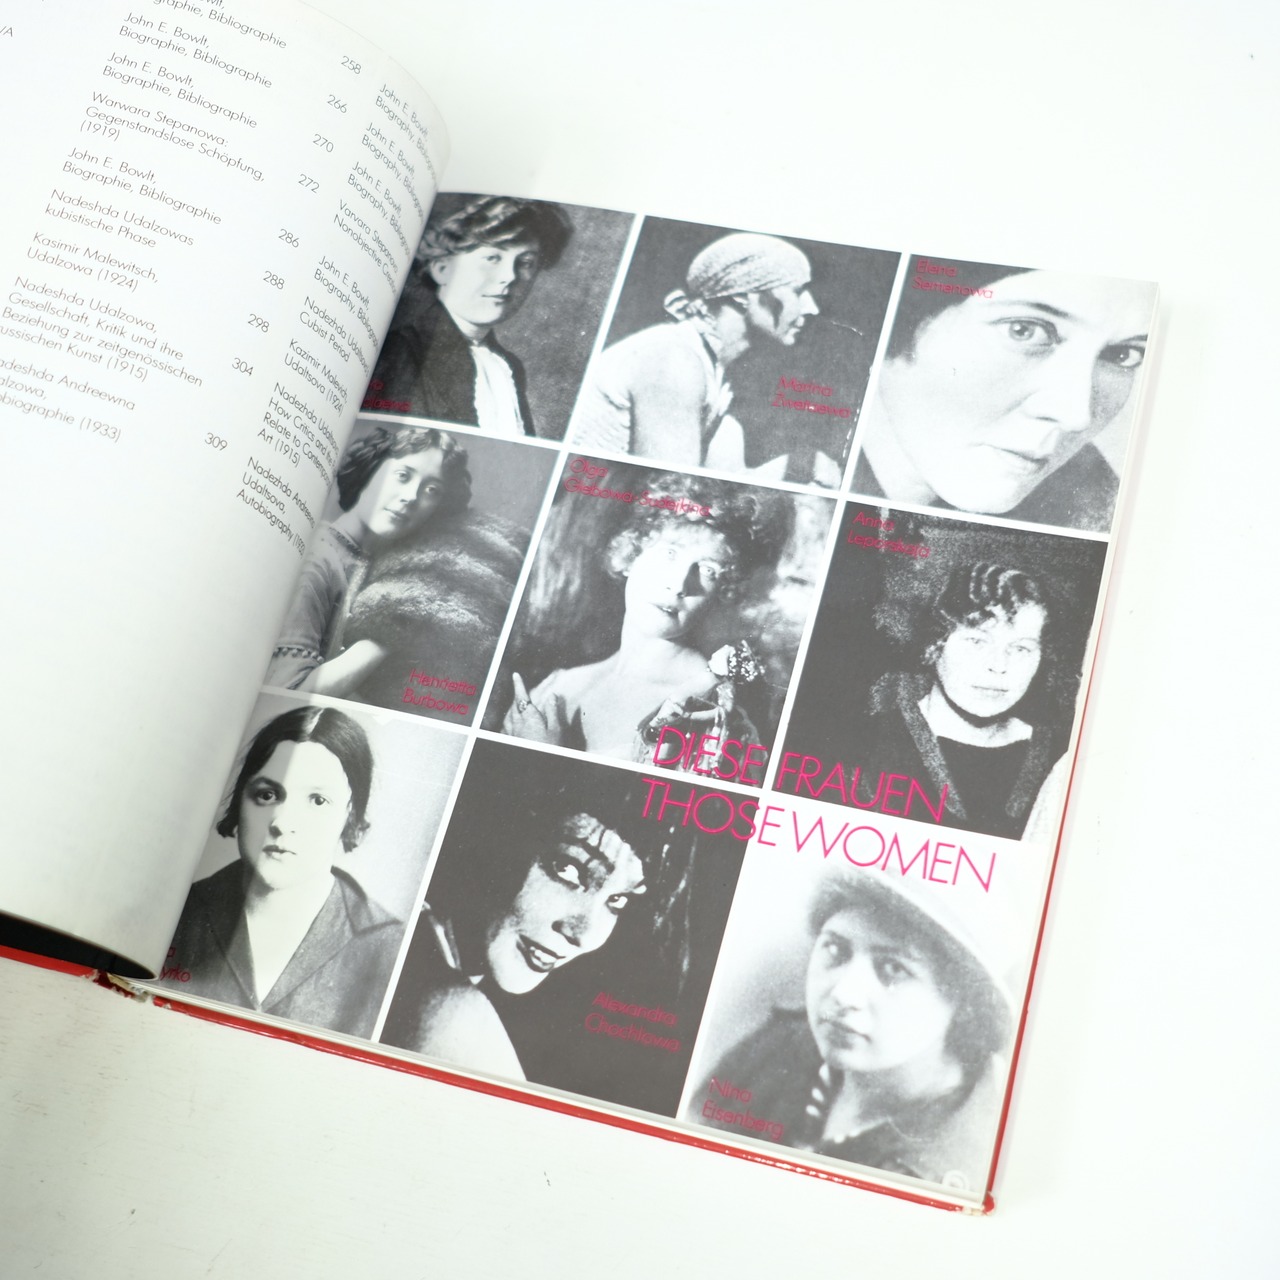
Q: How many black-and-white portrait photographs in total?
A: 9